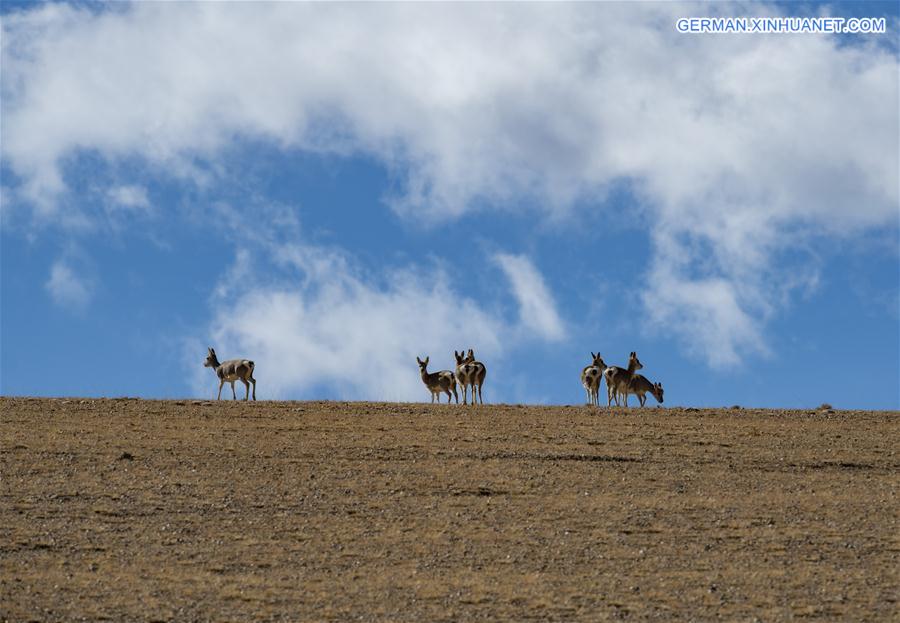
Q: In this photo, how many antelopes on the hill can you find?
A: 7